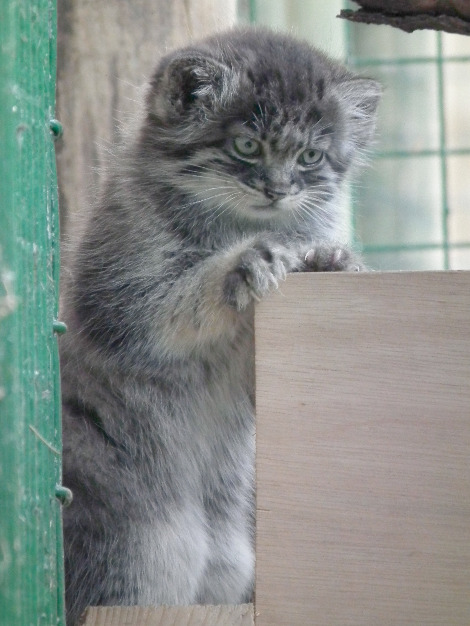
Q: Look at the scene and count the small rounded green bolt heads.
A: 3